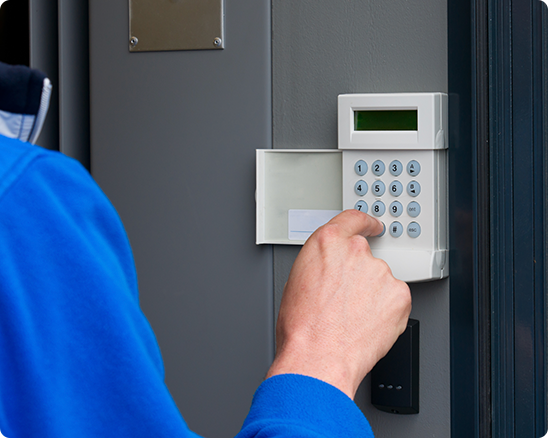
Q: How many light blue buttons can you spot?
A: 15